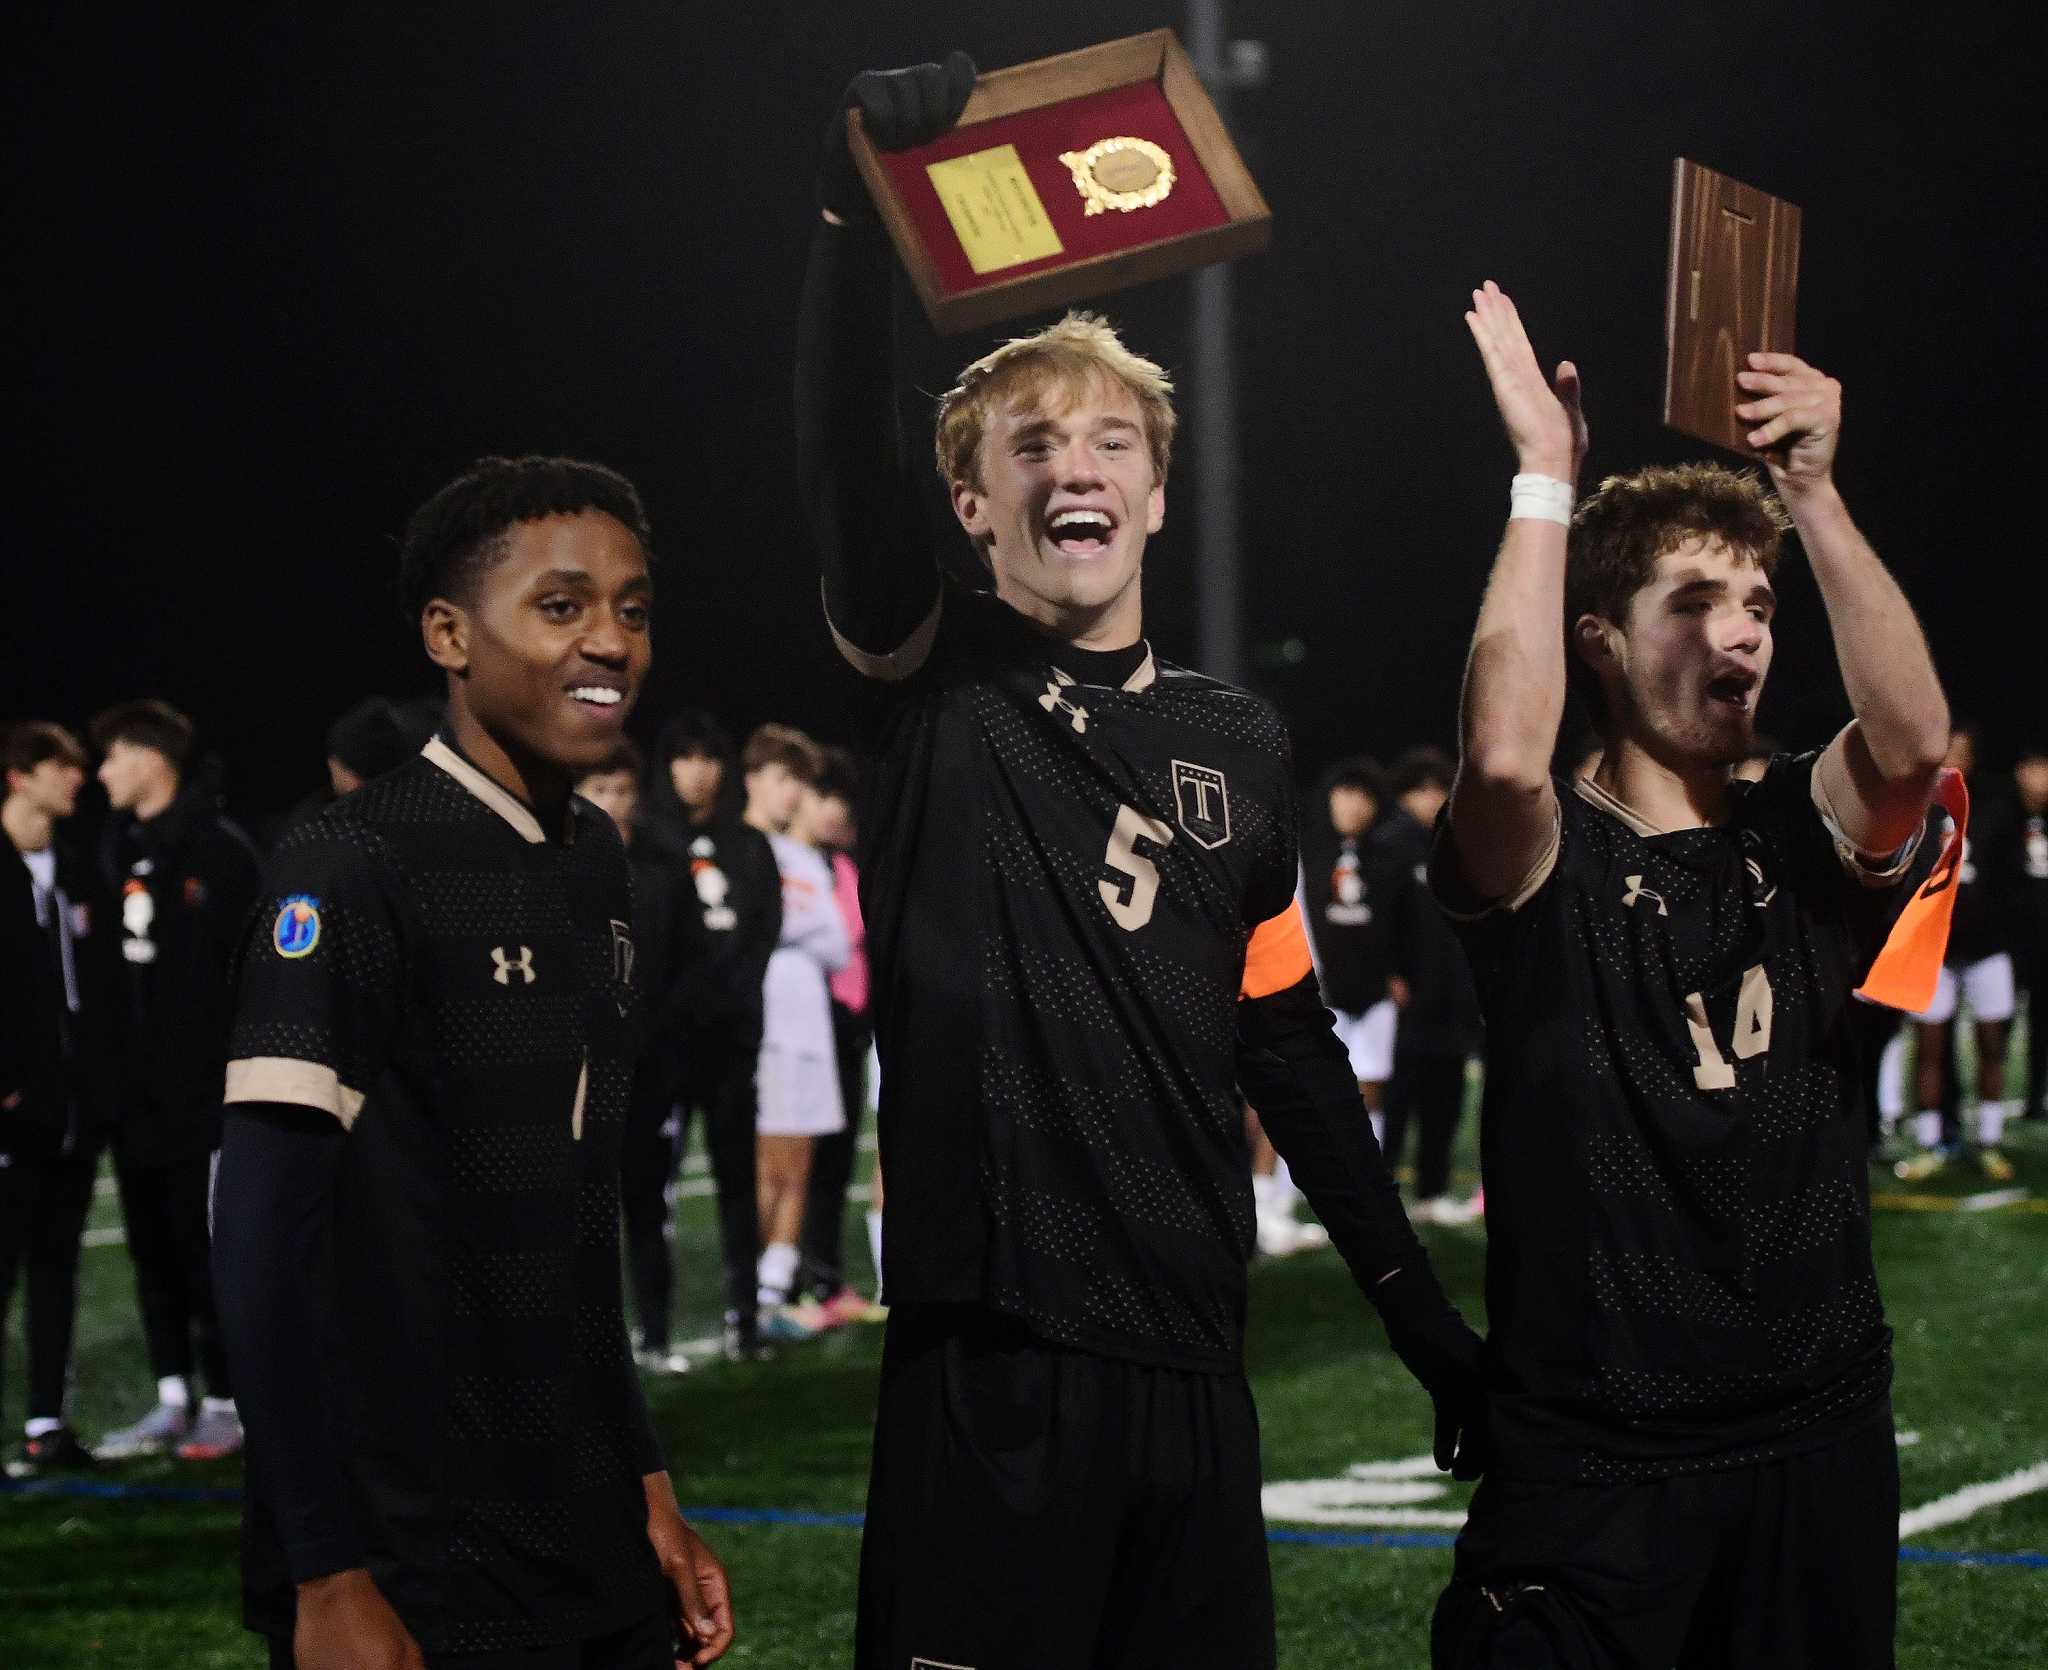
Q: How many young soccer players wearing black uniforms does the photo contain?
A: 3